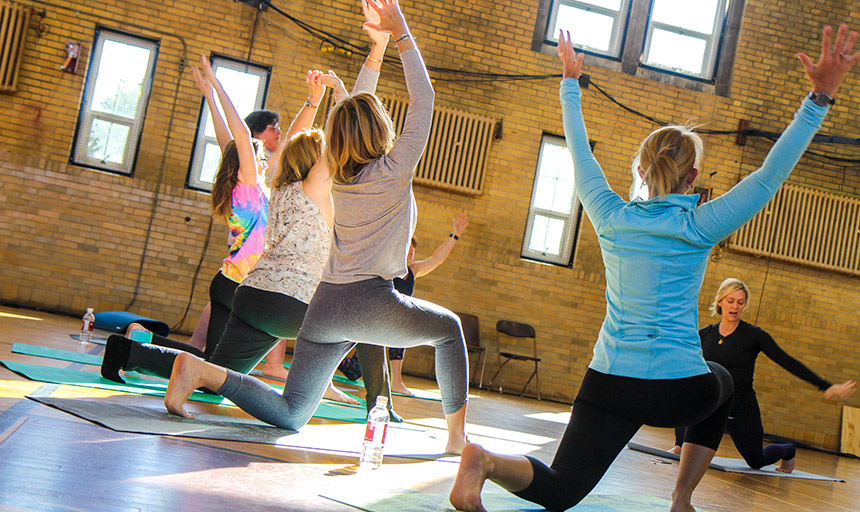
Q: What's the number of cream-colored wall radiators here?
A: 3